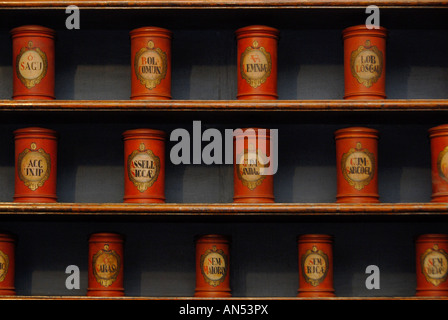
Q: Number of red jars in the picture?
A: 14